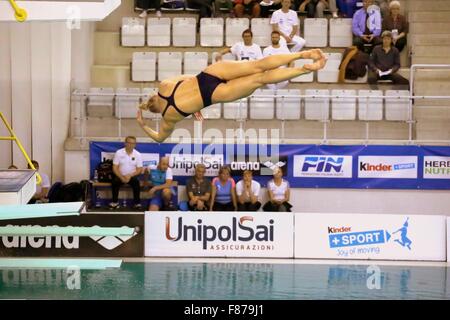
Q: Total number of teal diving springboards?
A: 3